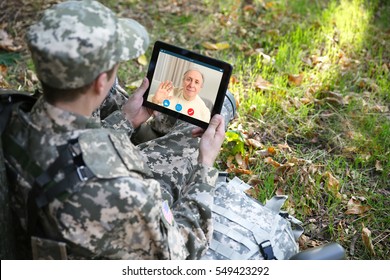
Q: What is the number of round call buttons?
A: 3